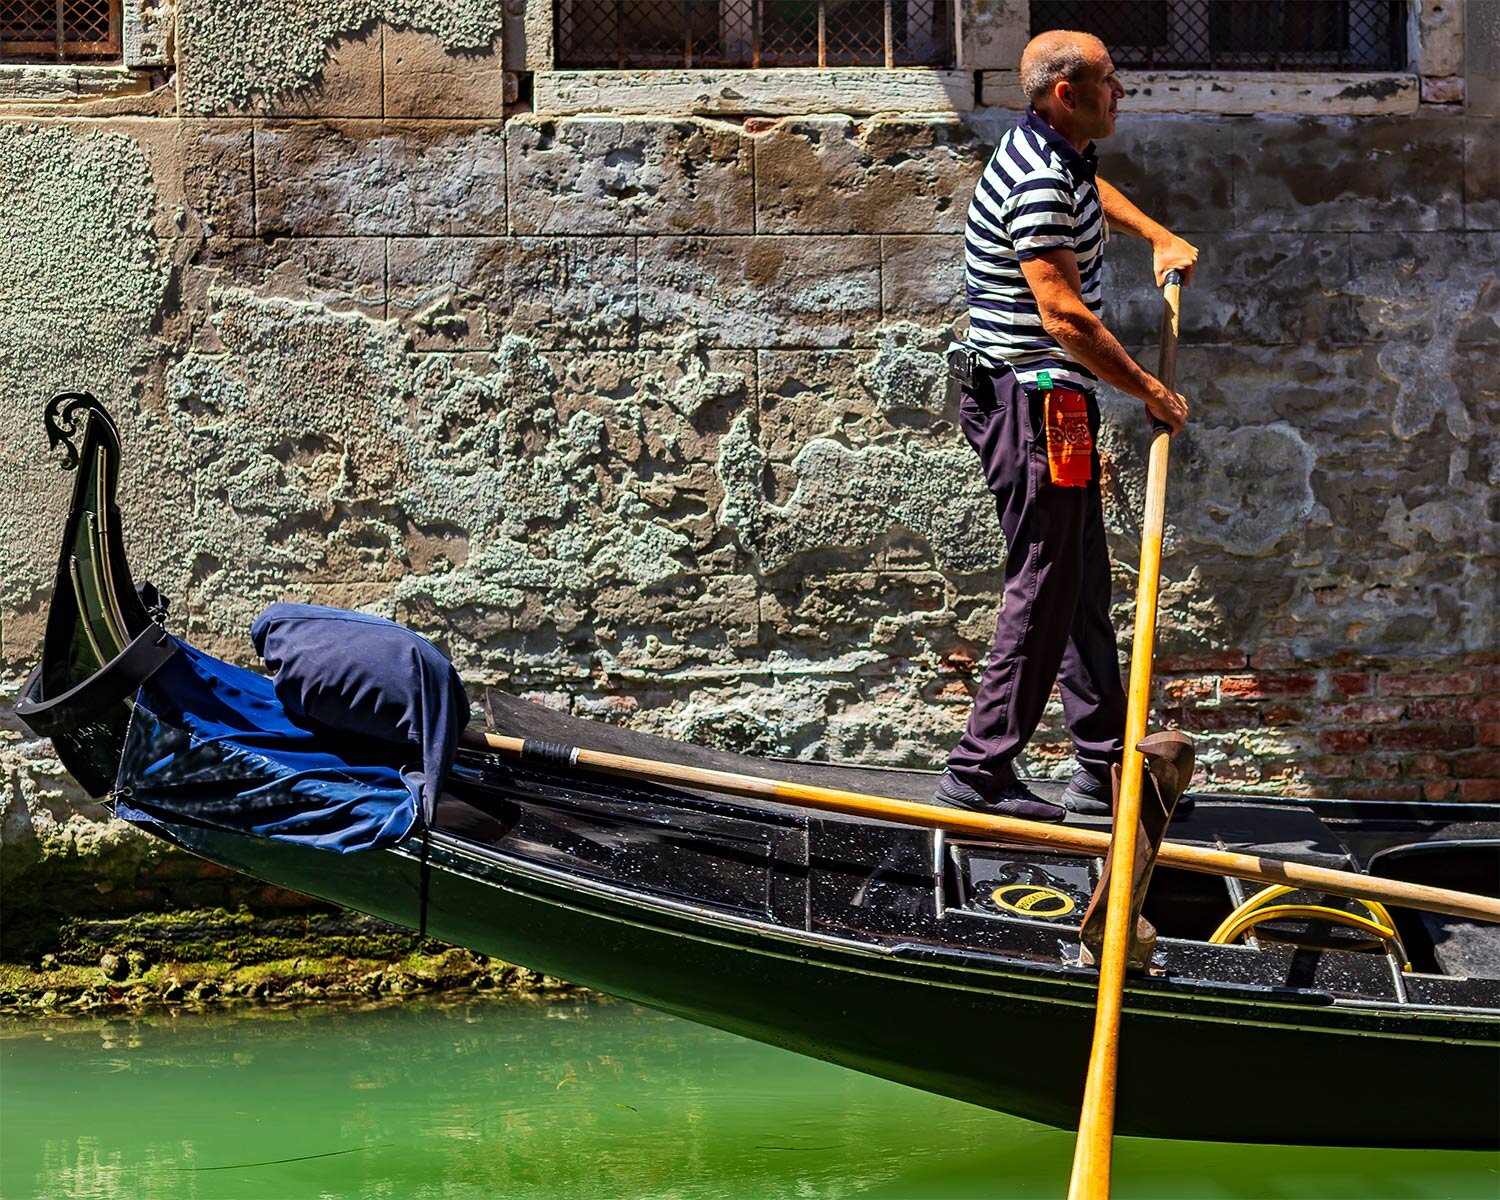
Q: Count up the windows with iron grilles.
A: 3